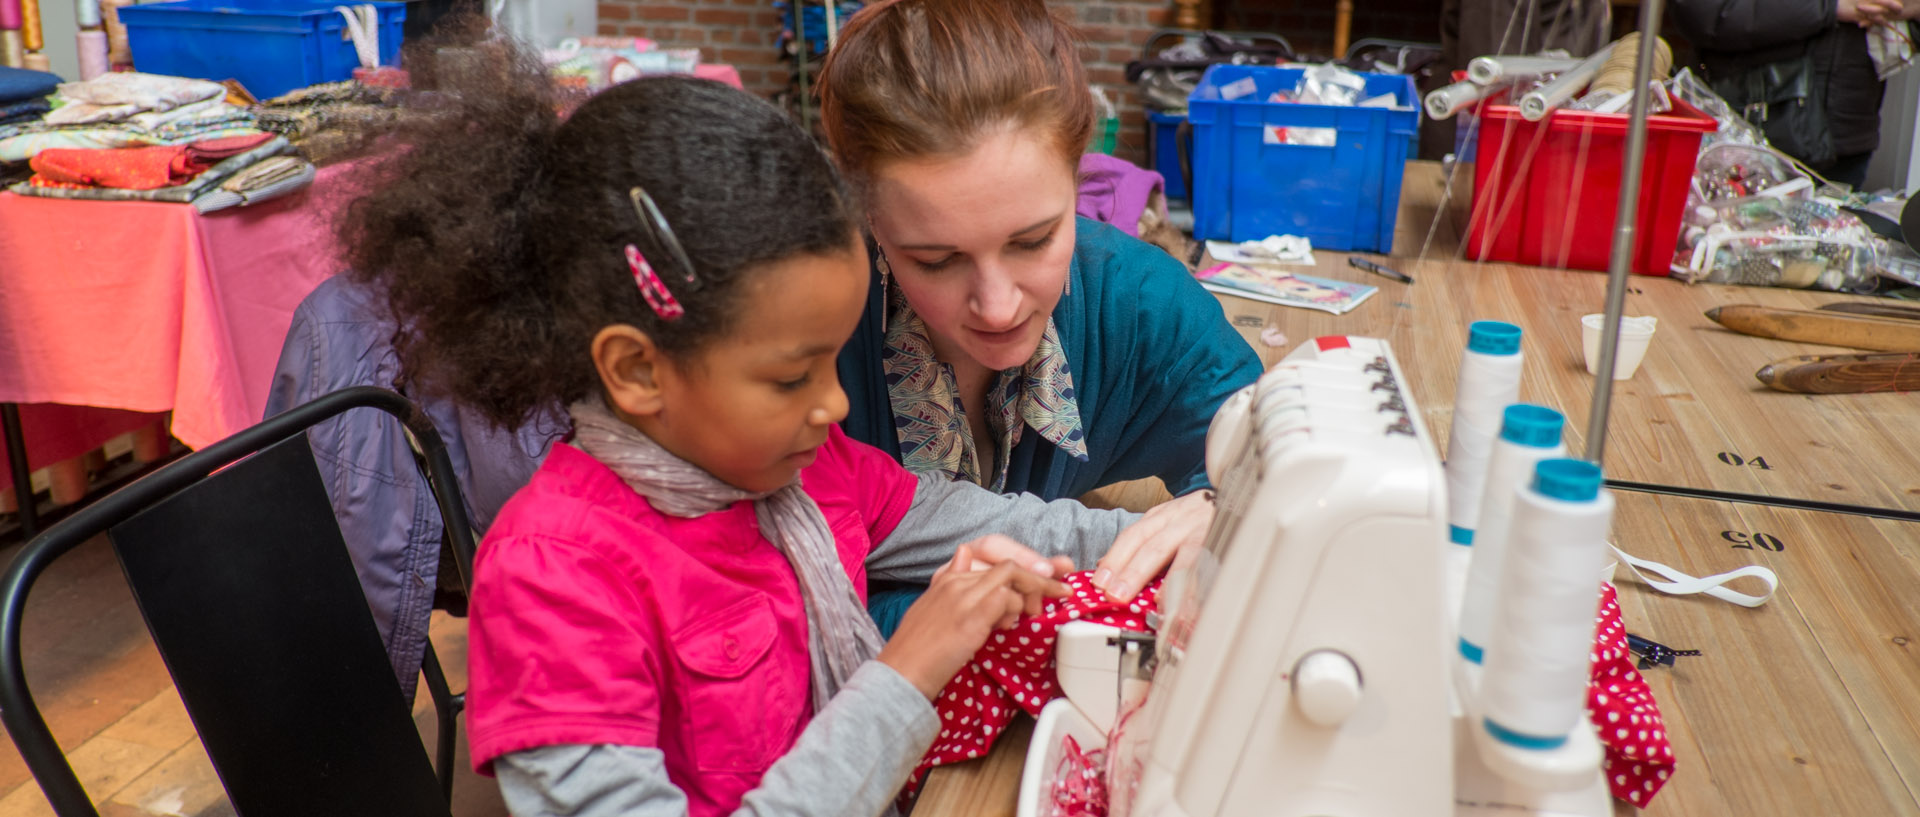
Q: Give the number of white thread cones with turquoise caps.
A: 3